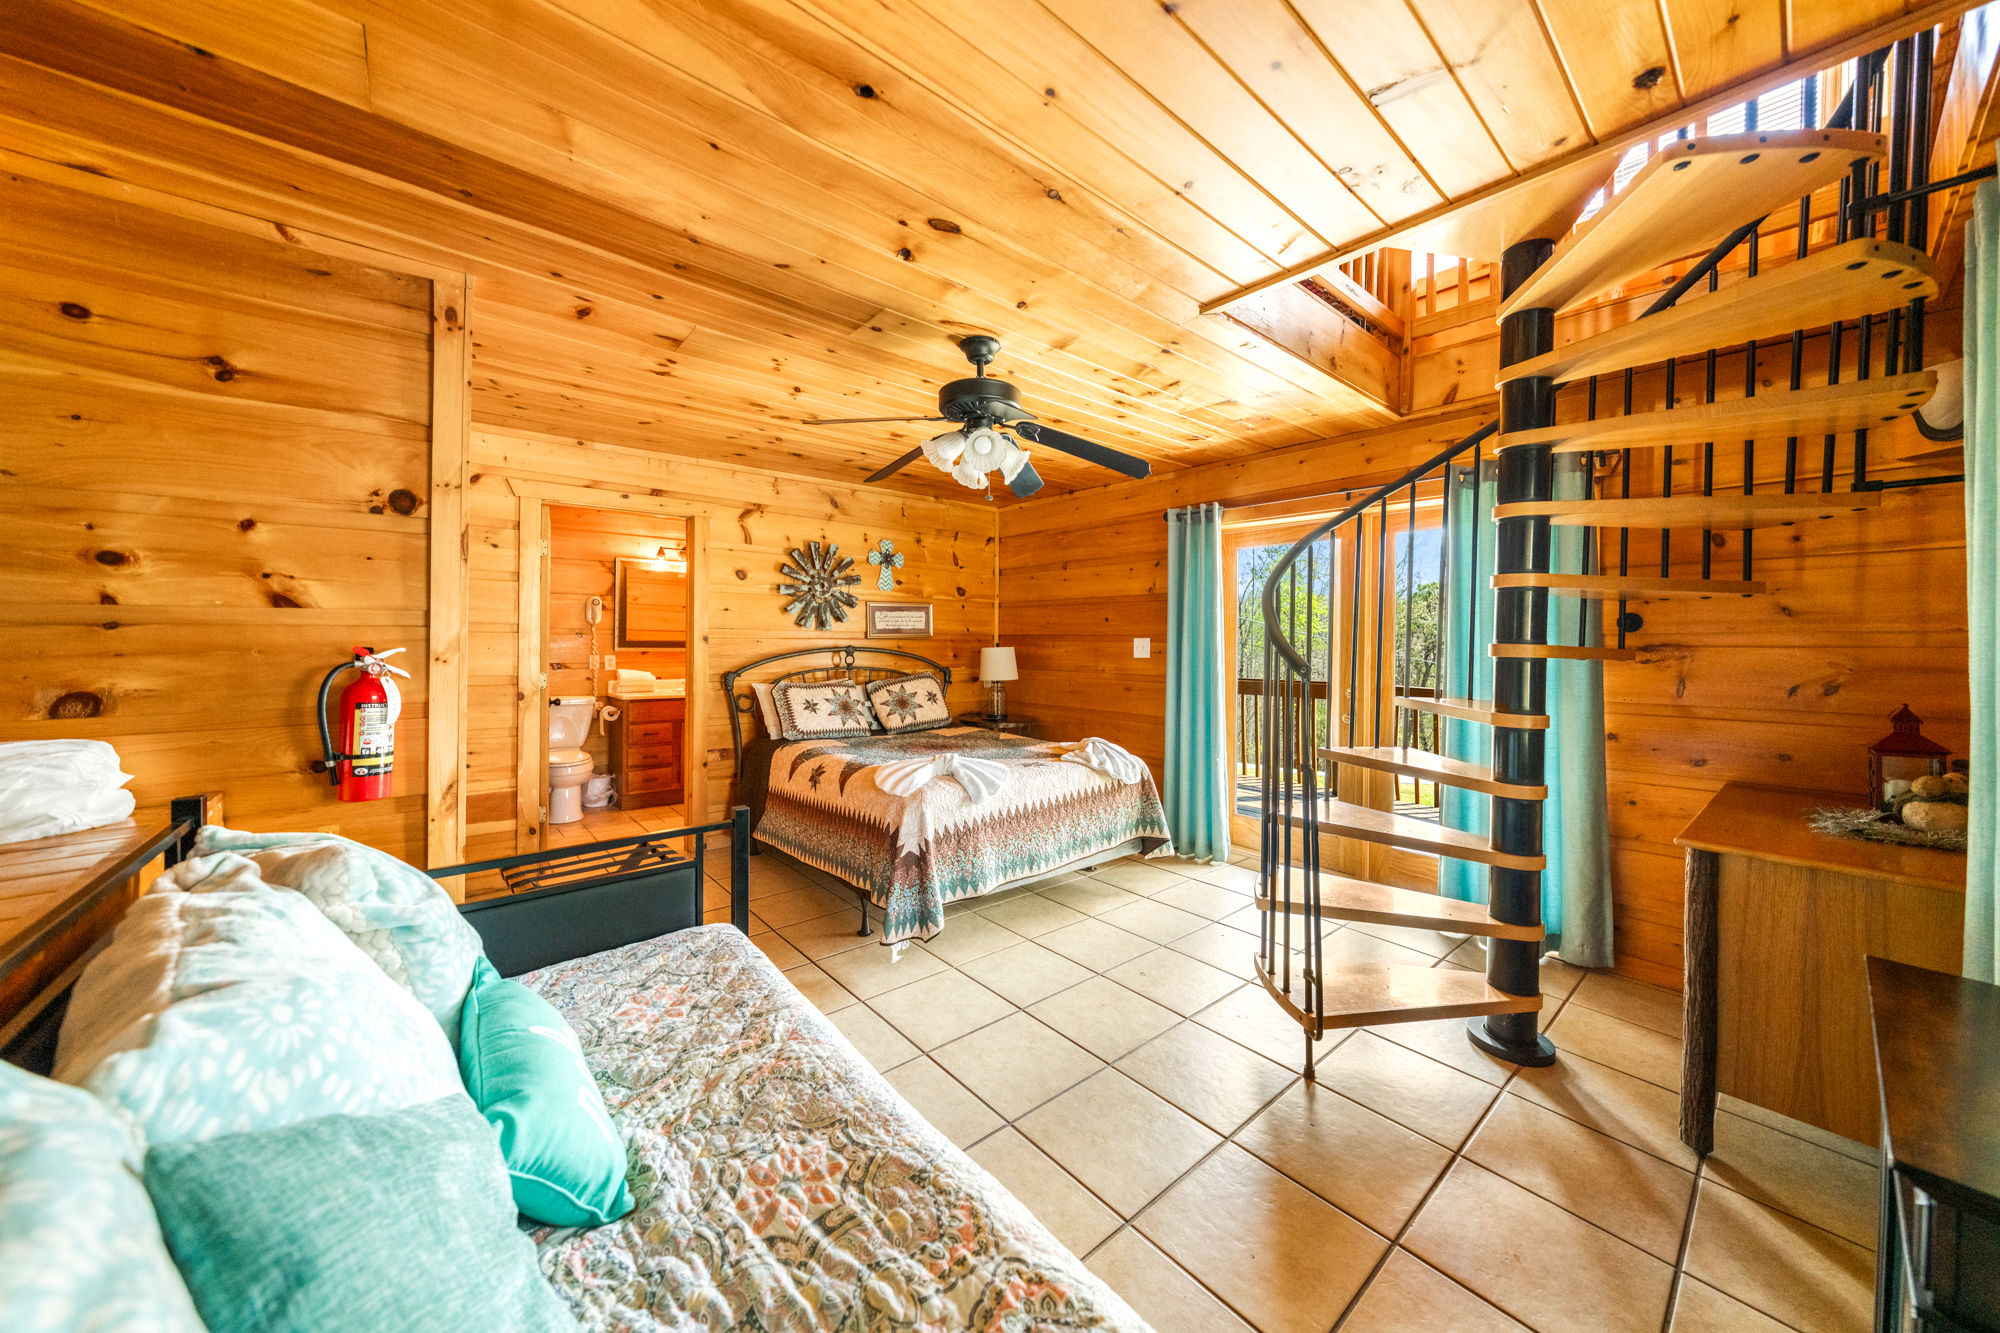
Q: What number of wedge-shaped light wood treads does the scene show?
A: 11